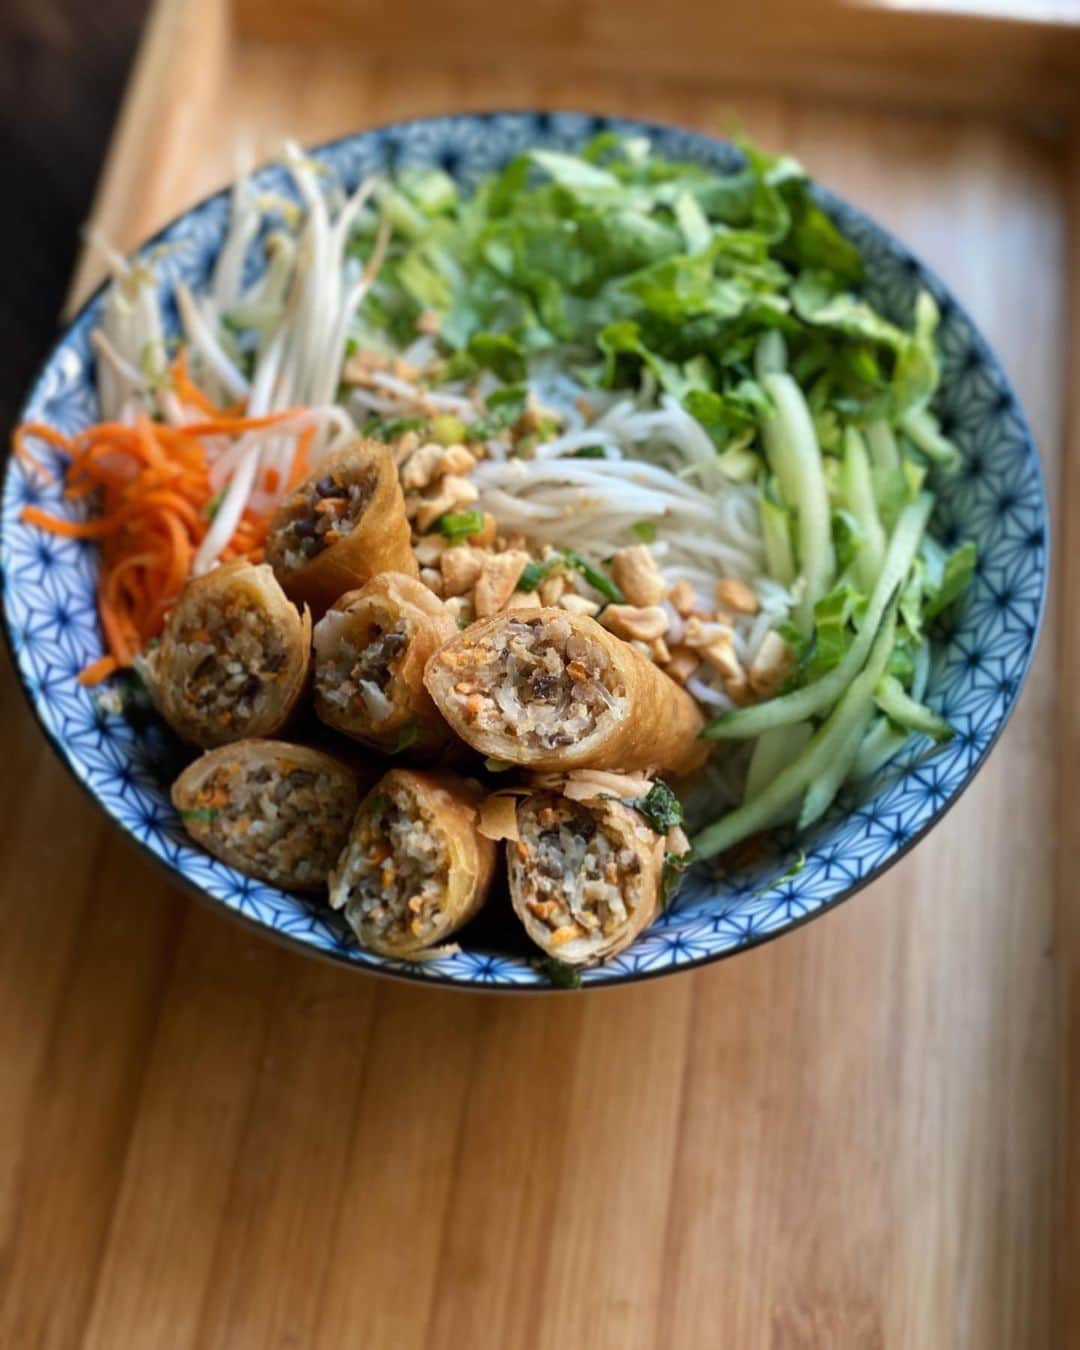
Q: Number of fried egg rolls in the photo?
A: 7